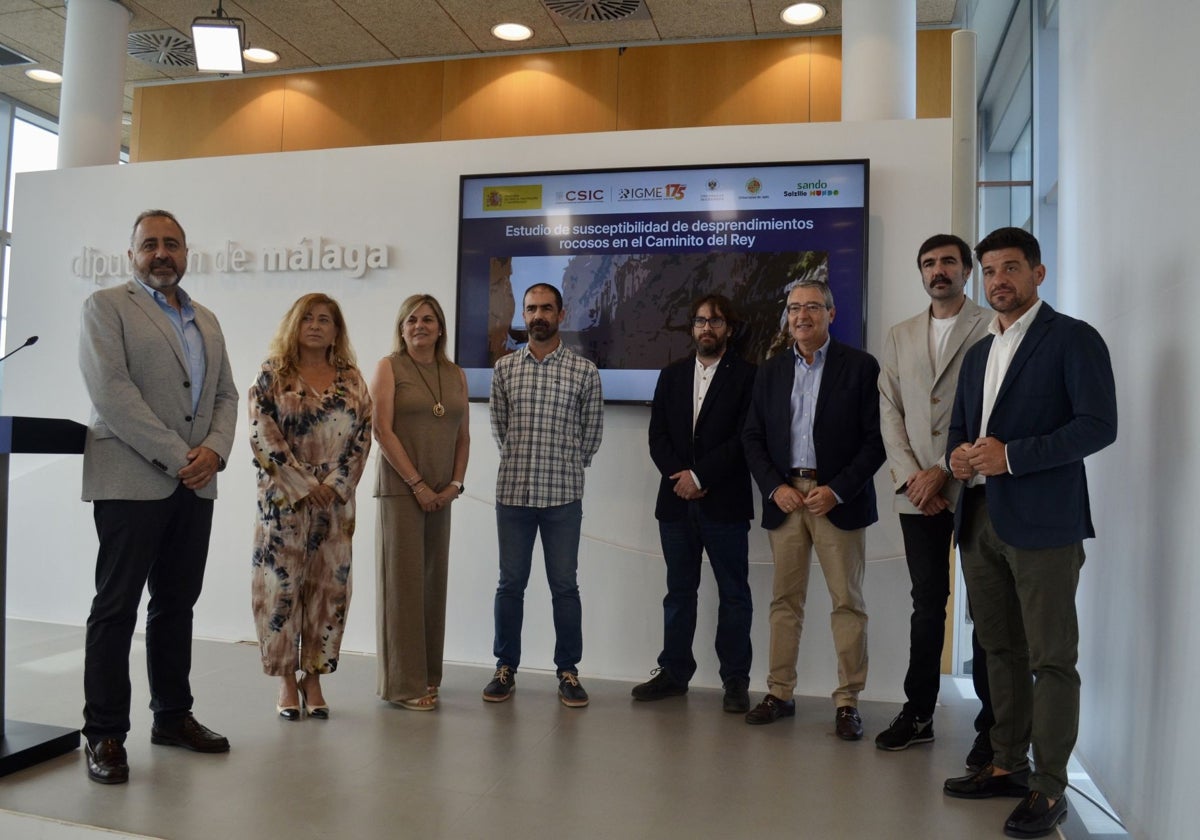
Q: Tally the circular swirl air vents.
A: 2